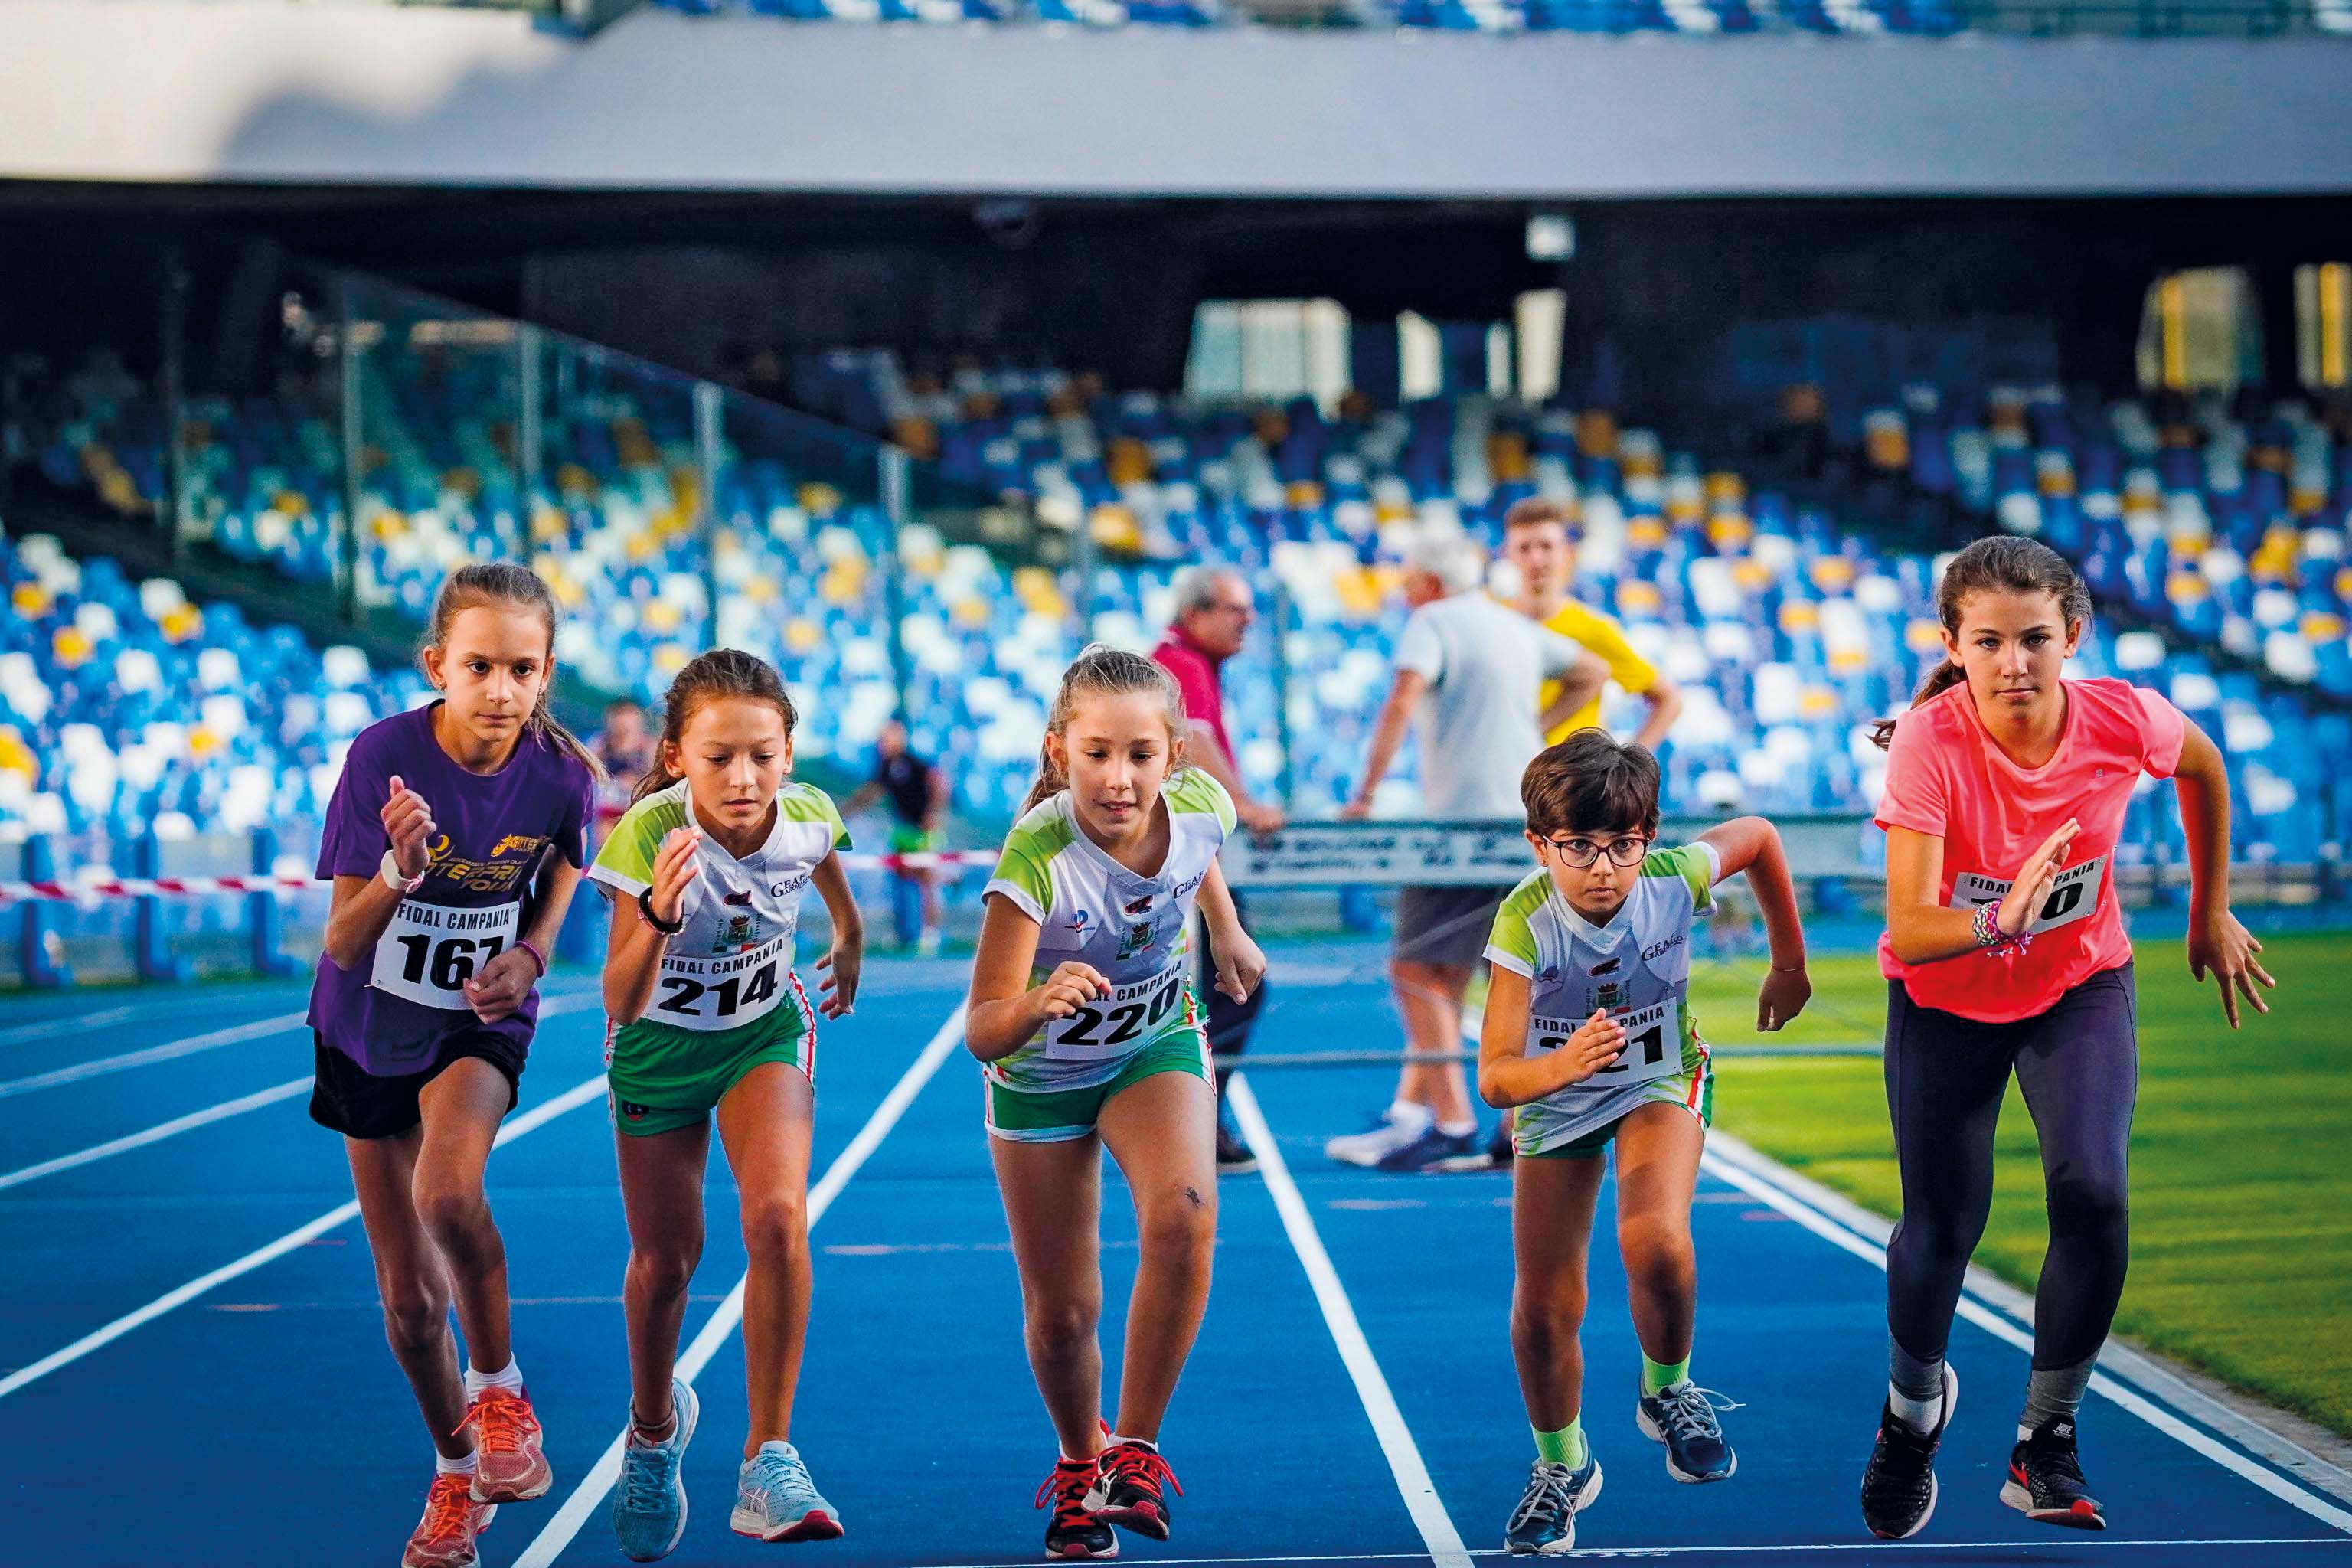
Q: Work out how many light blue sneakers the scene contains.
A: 2